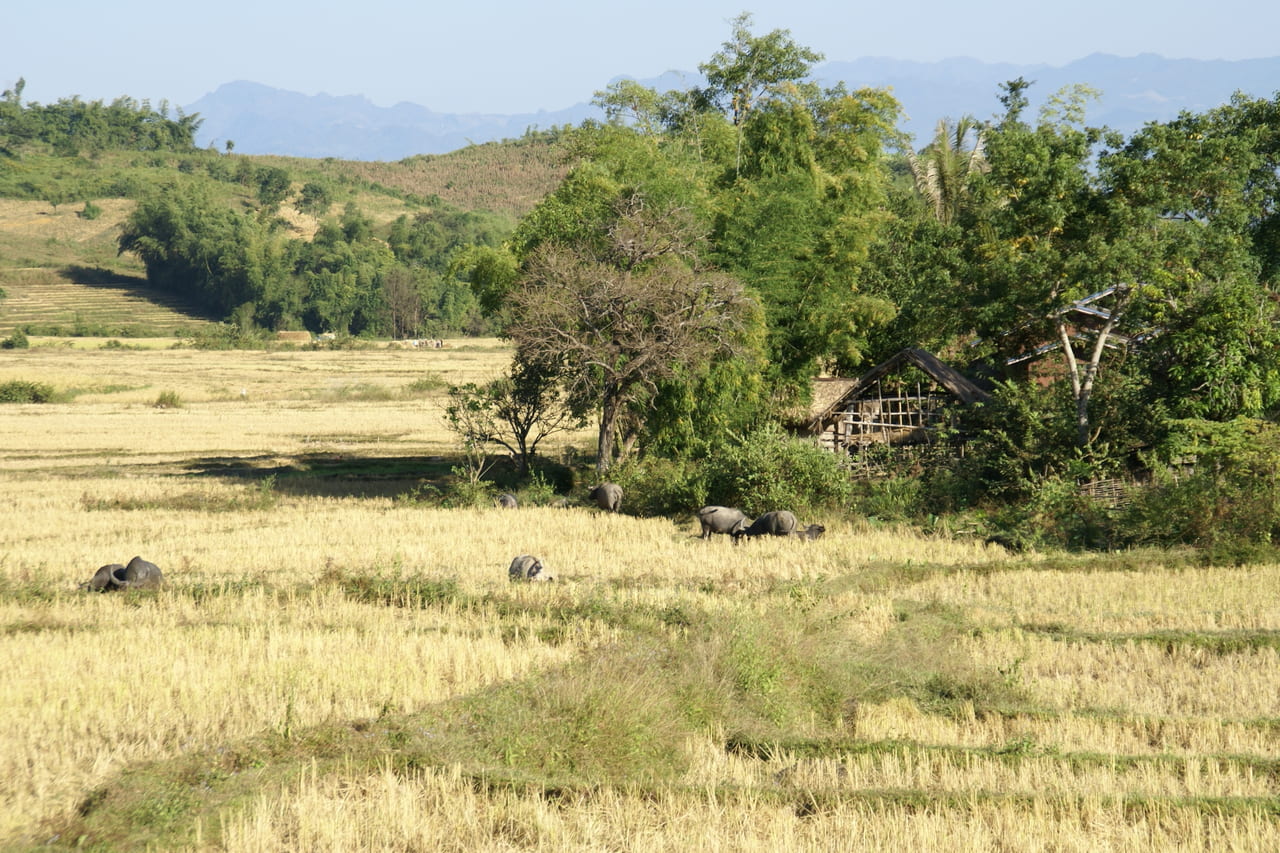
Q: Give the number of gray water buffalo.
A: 8